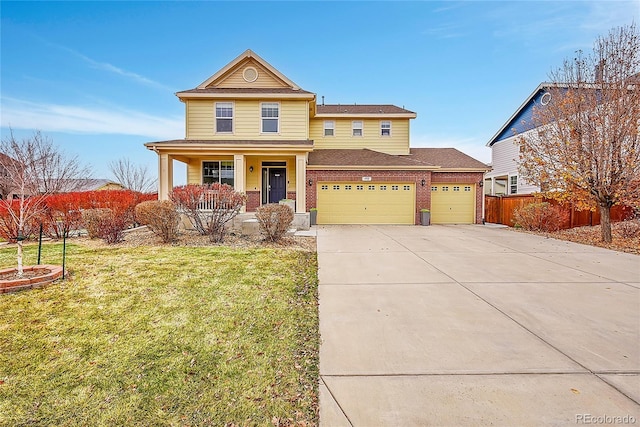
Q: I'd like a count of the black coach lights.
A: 4